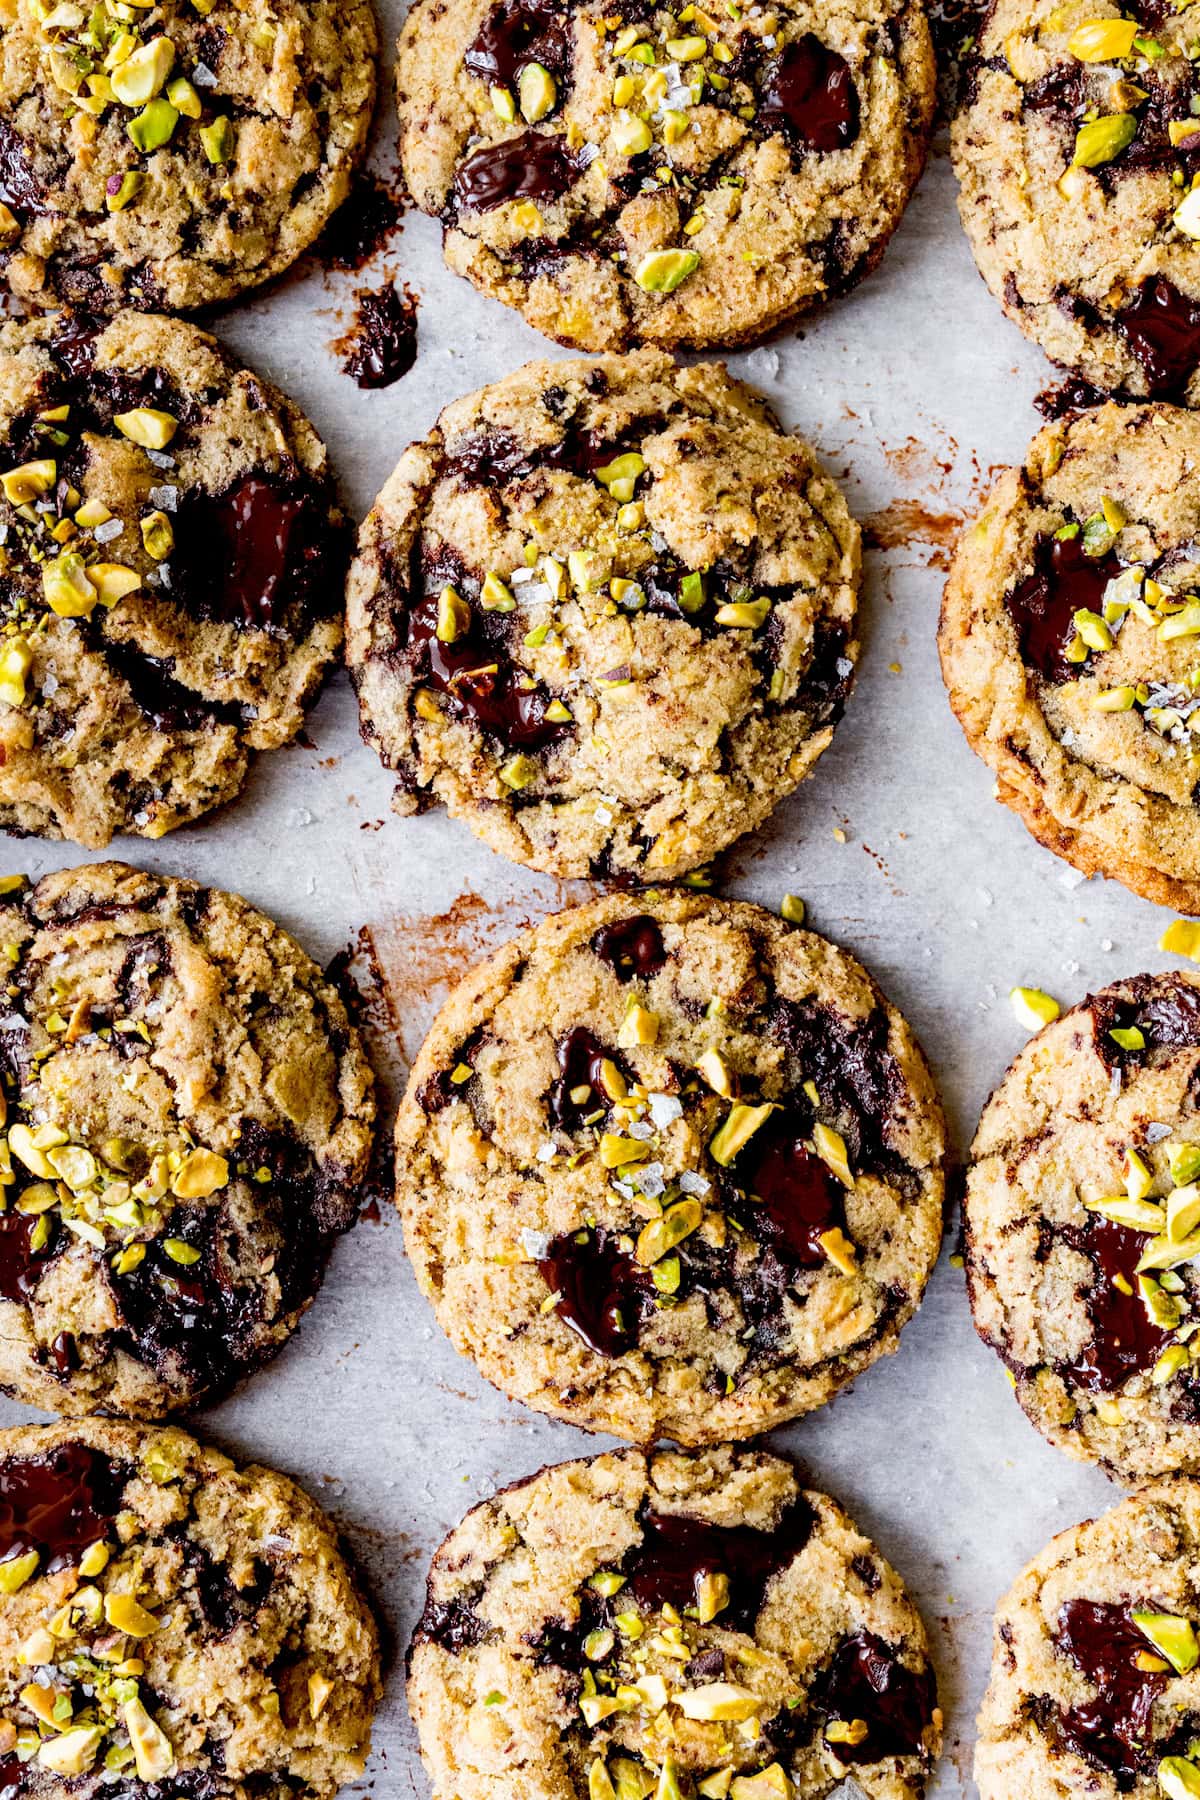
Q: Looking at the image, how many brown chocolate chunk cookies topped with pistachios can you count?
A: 12